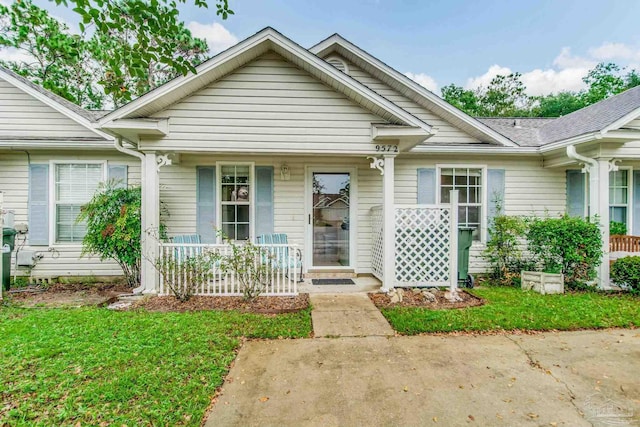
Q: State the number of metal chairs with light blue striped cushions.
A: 2